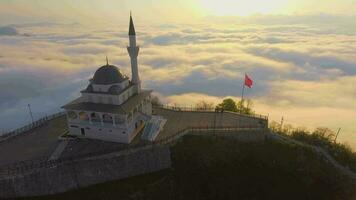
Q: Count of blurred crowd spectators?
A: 0